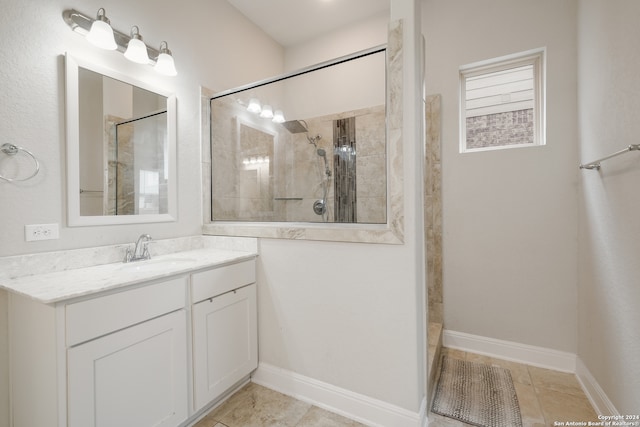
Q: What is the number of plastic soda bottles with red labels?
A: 0